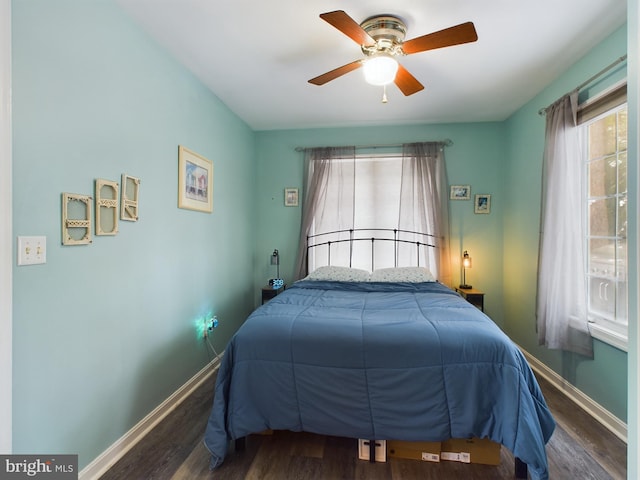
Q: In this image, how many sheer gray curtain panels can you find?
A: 3